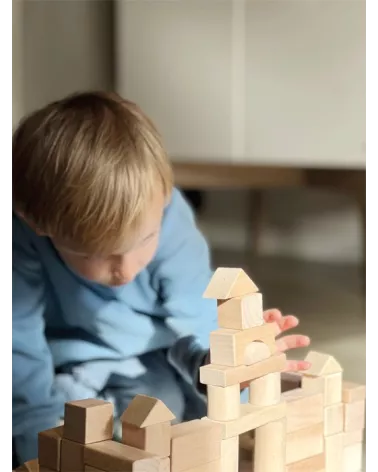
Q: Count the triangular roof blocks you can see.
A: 3